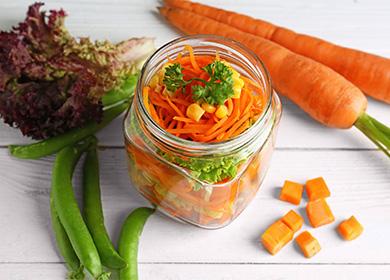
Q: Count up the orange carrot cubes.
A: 7